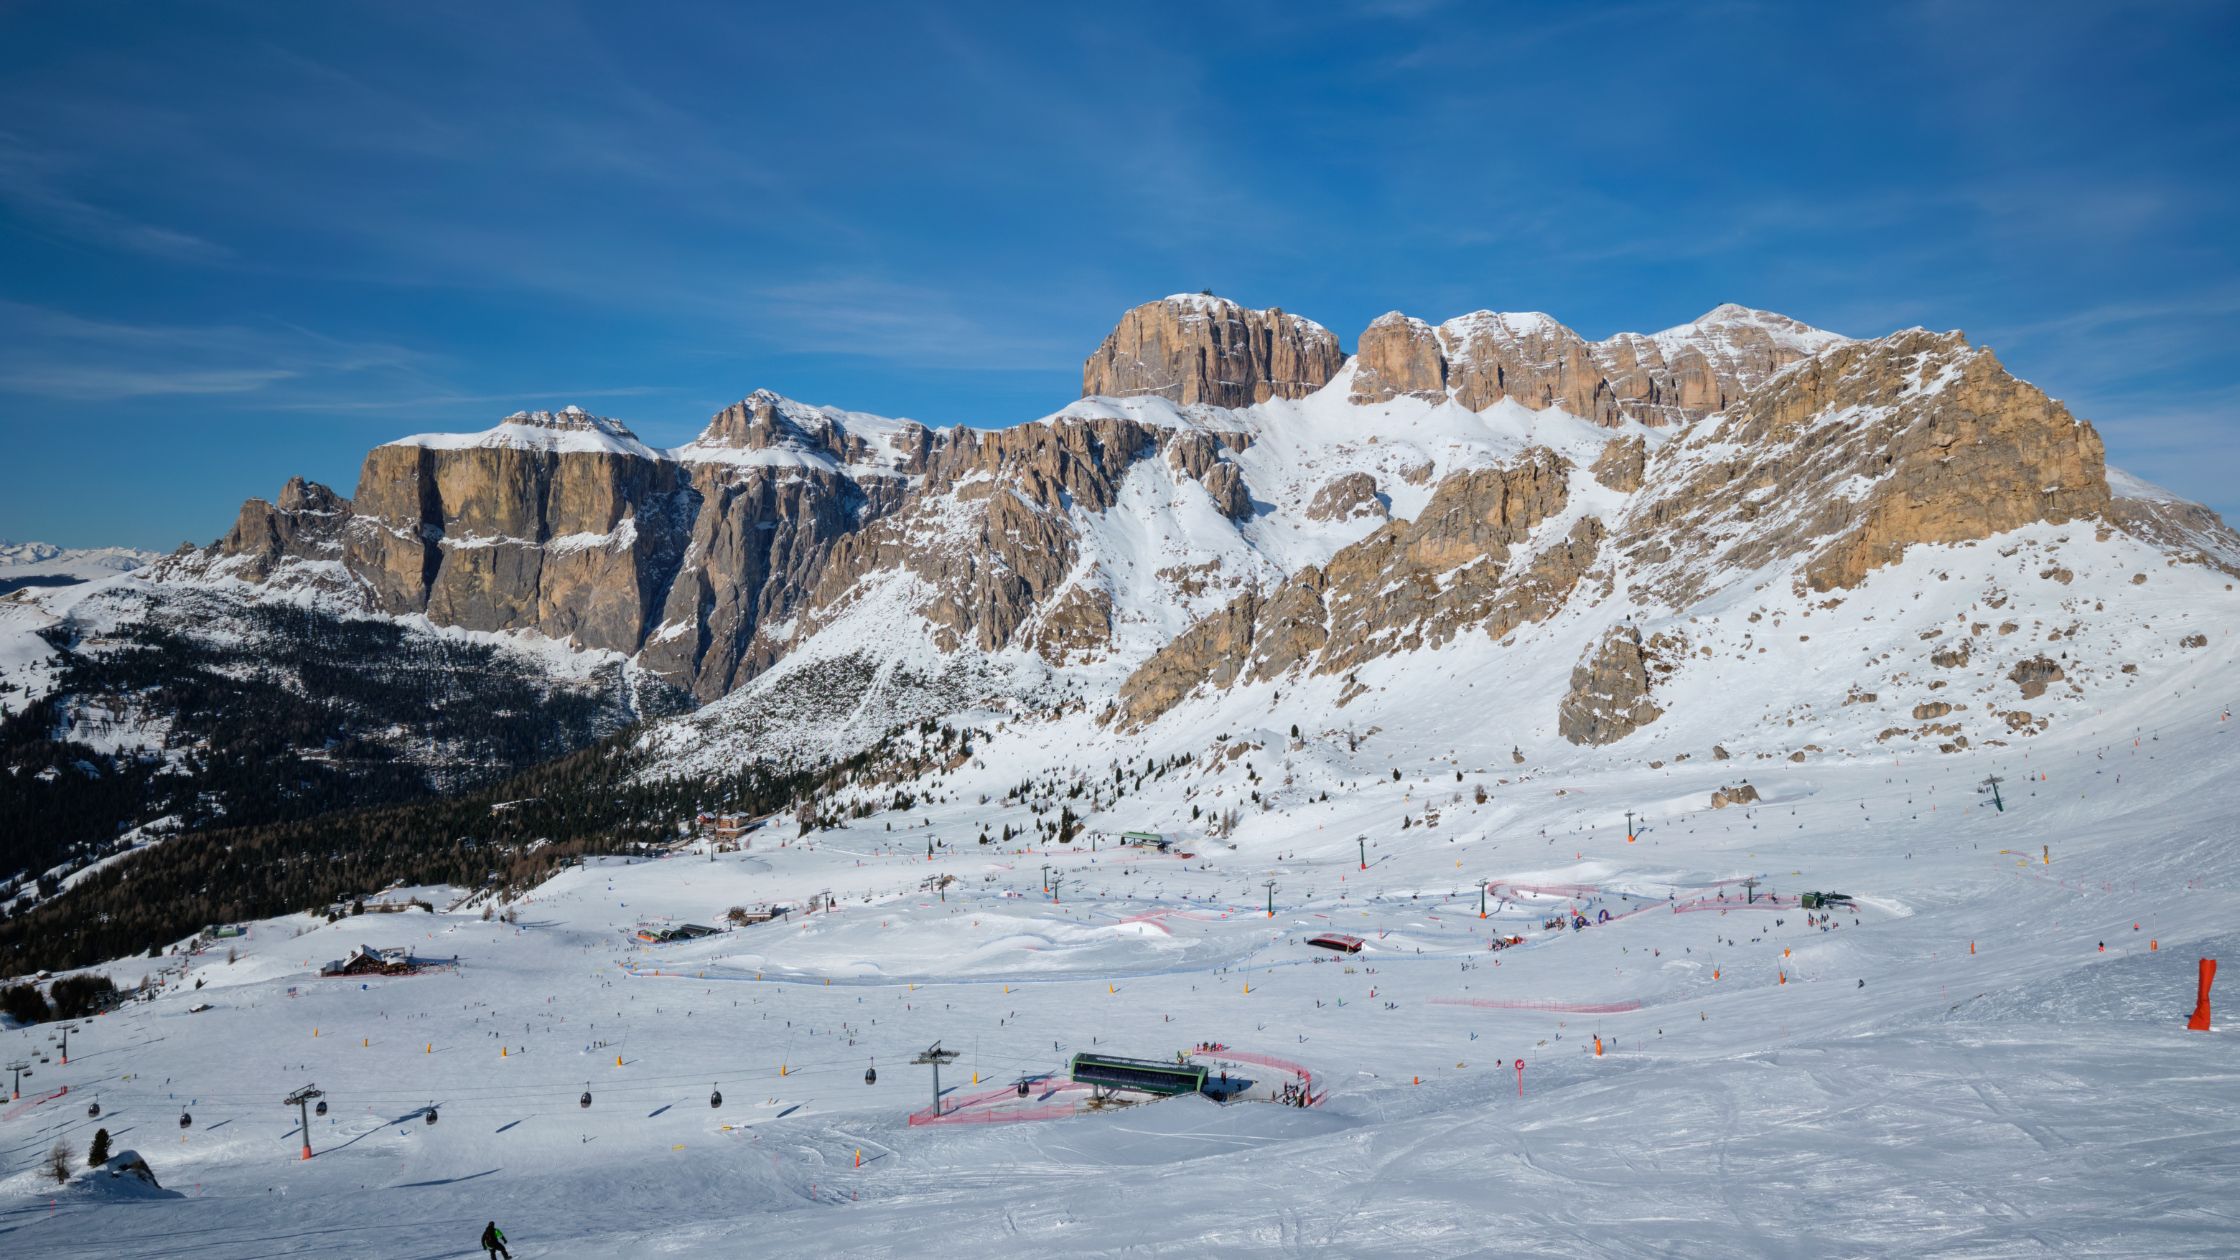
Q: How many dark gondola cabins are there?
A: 8